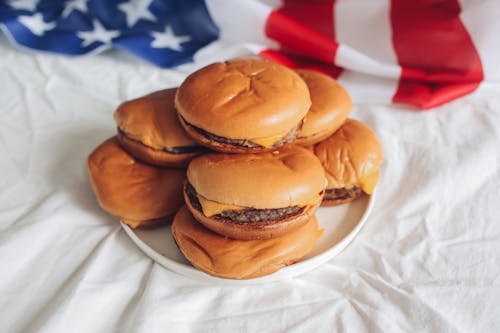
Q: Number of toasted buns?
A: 7